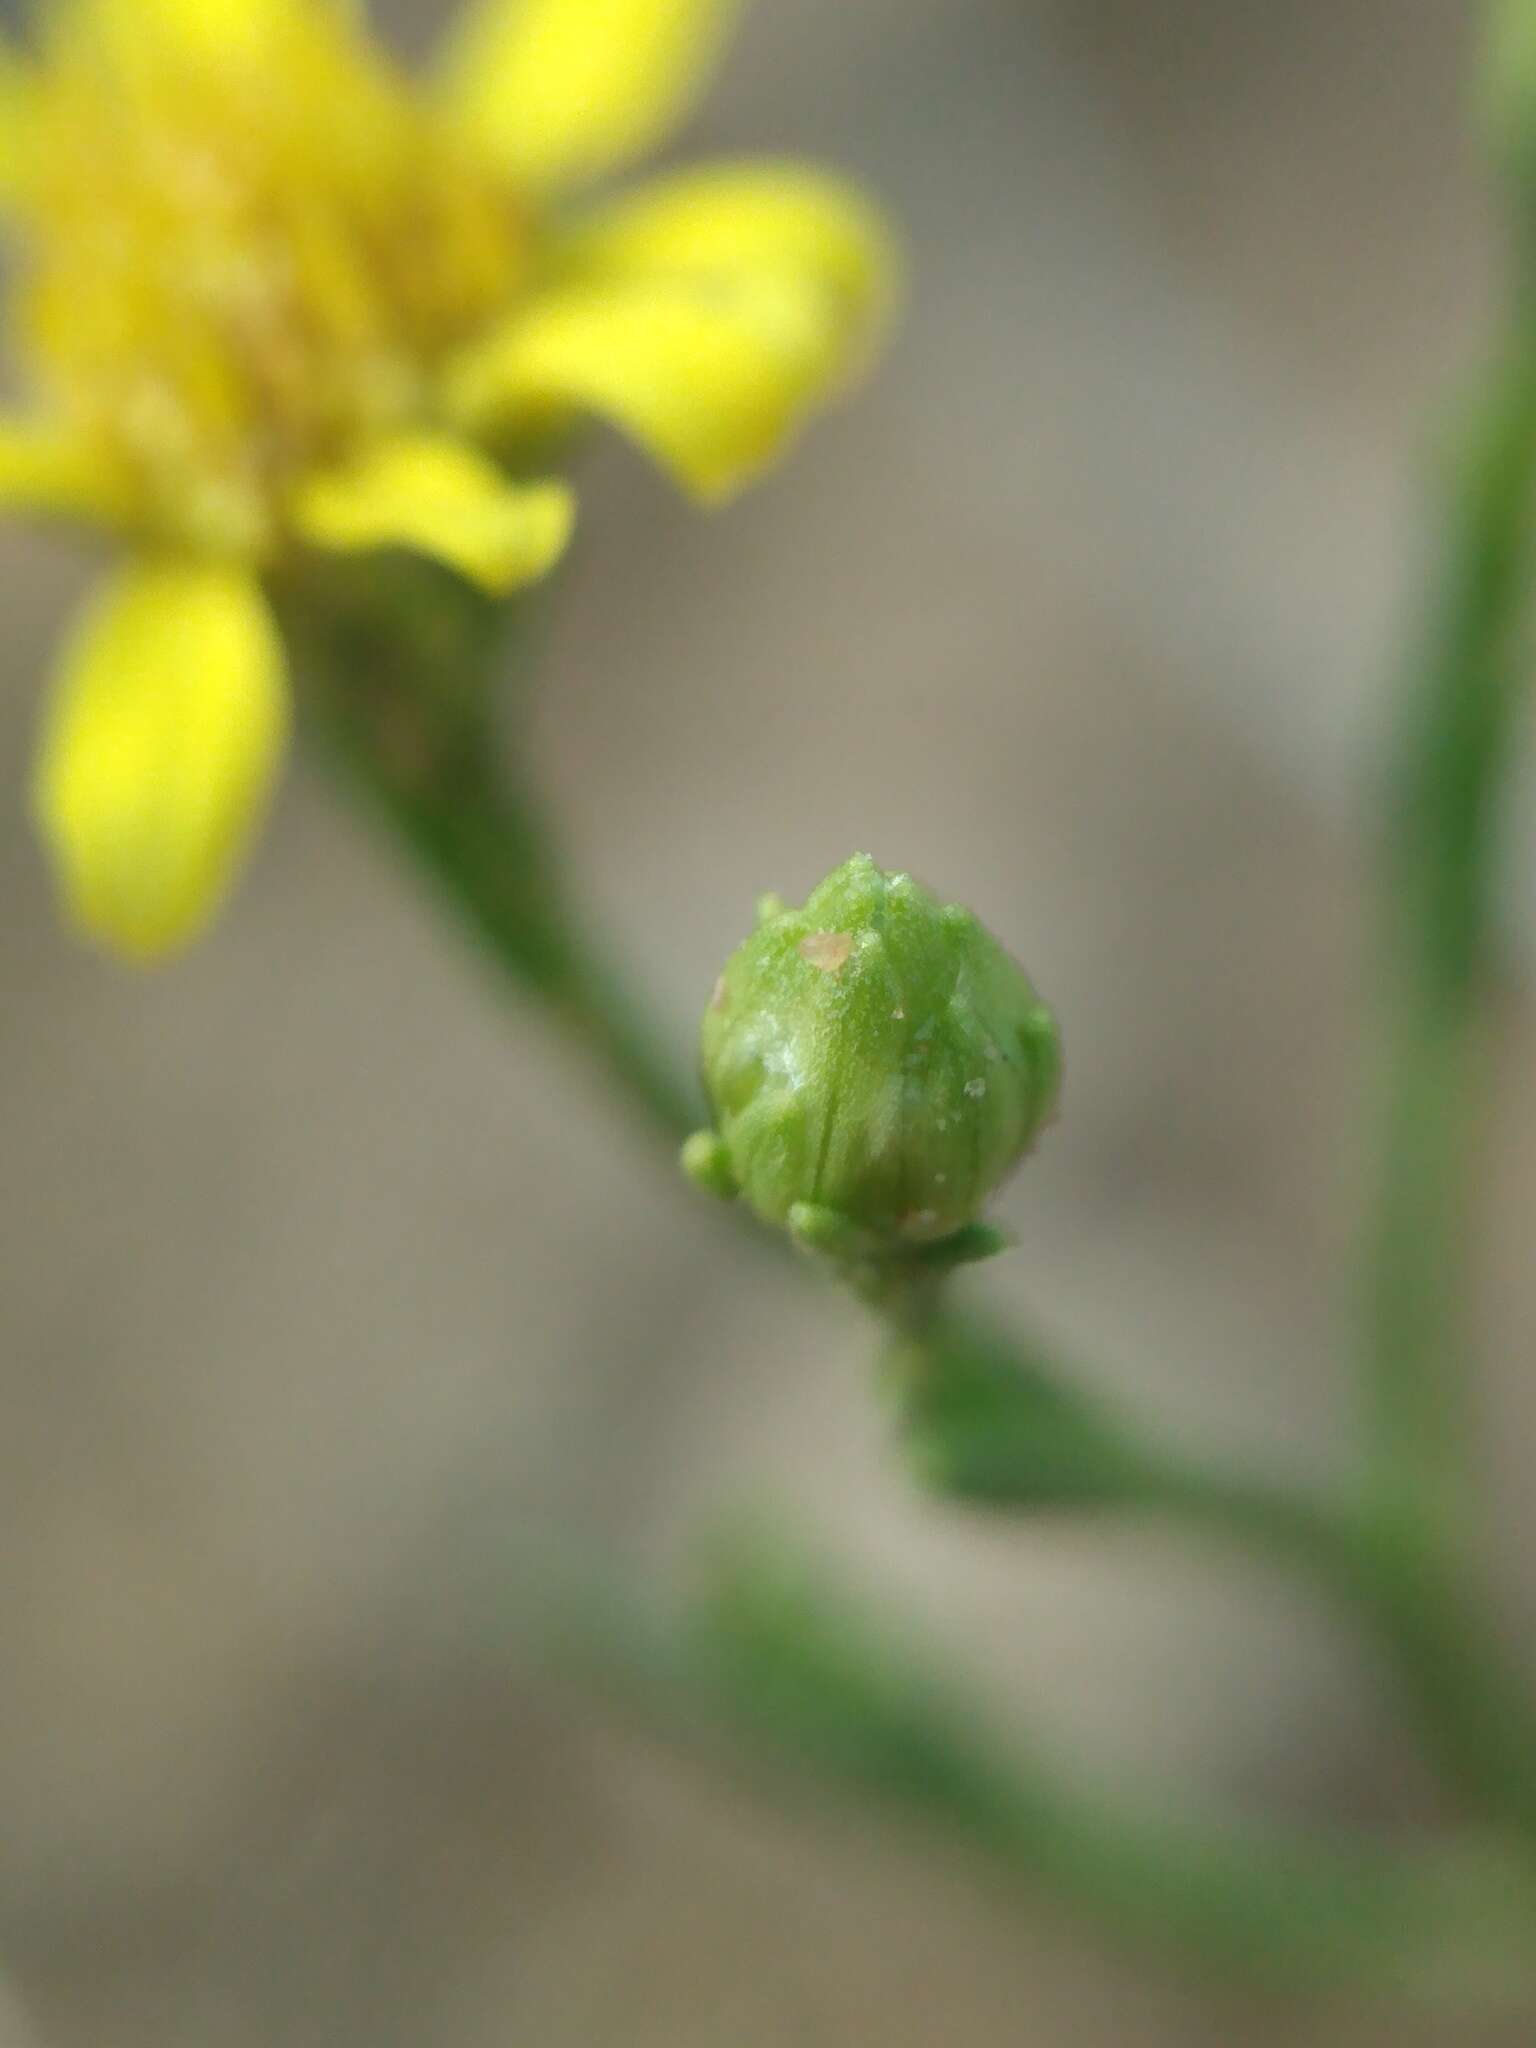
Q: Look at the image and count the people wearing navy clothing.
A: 0